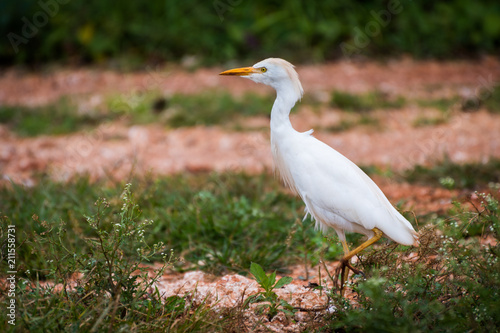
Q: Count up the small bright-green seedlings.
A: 1